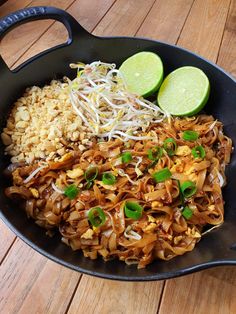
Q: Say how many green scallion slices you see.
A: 13